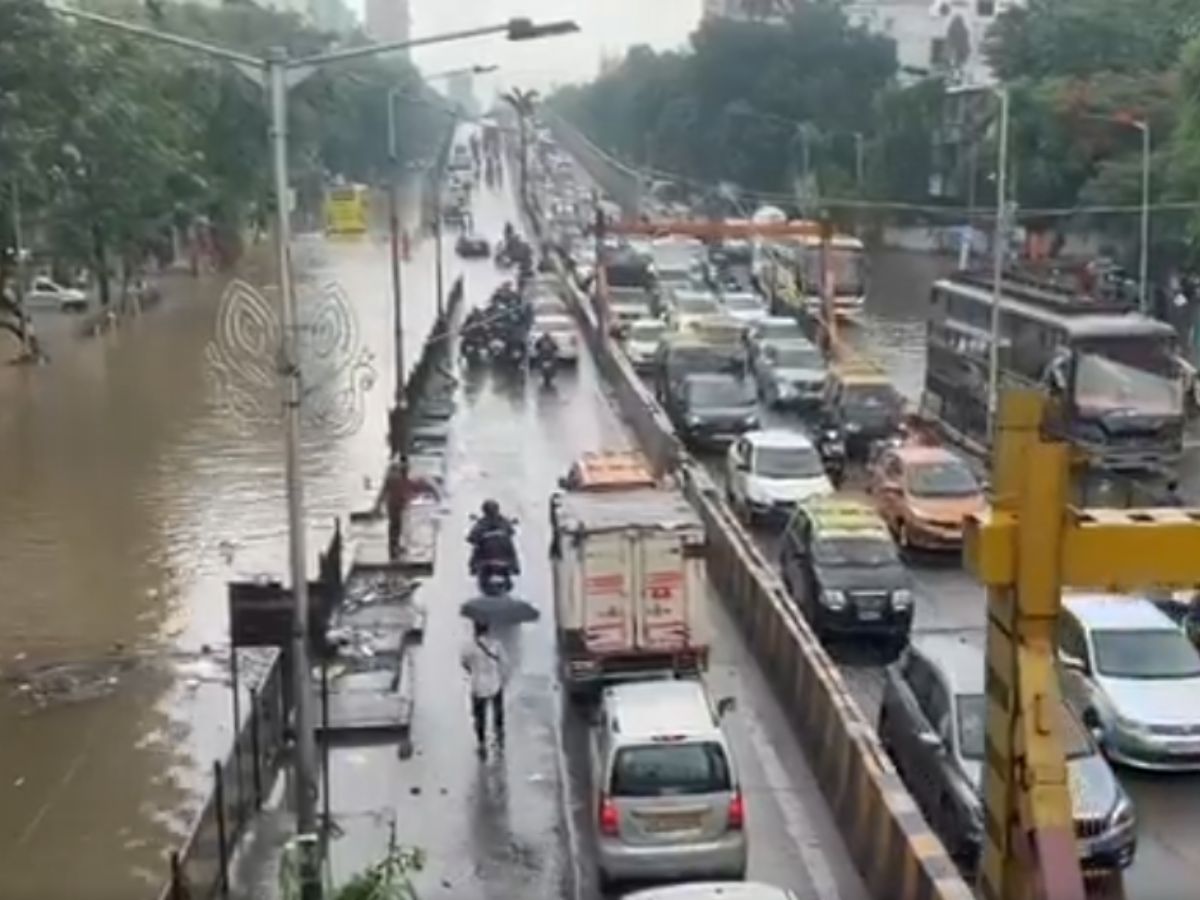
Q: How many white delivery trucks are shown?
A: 1